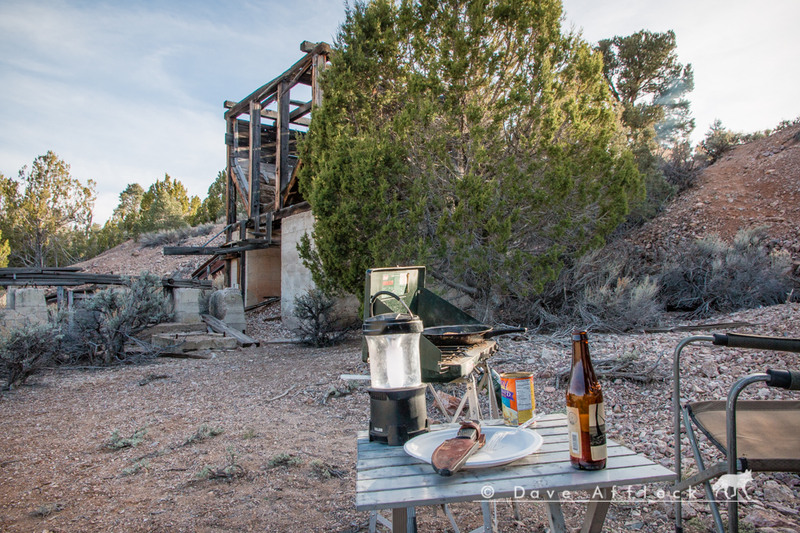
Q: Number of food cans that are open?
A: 1